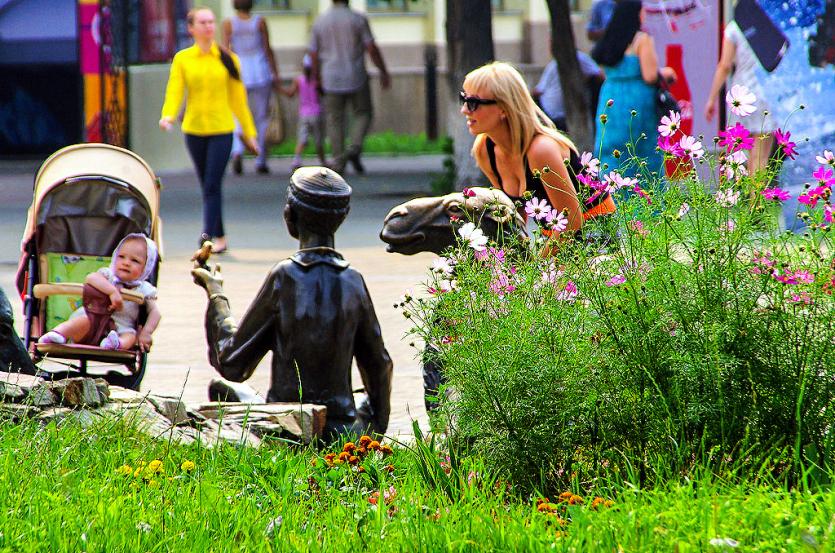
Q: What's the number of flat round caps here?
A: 1